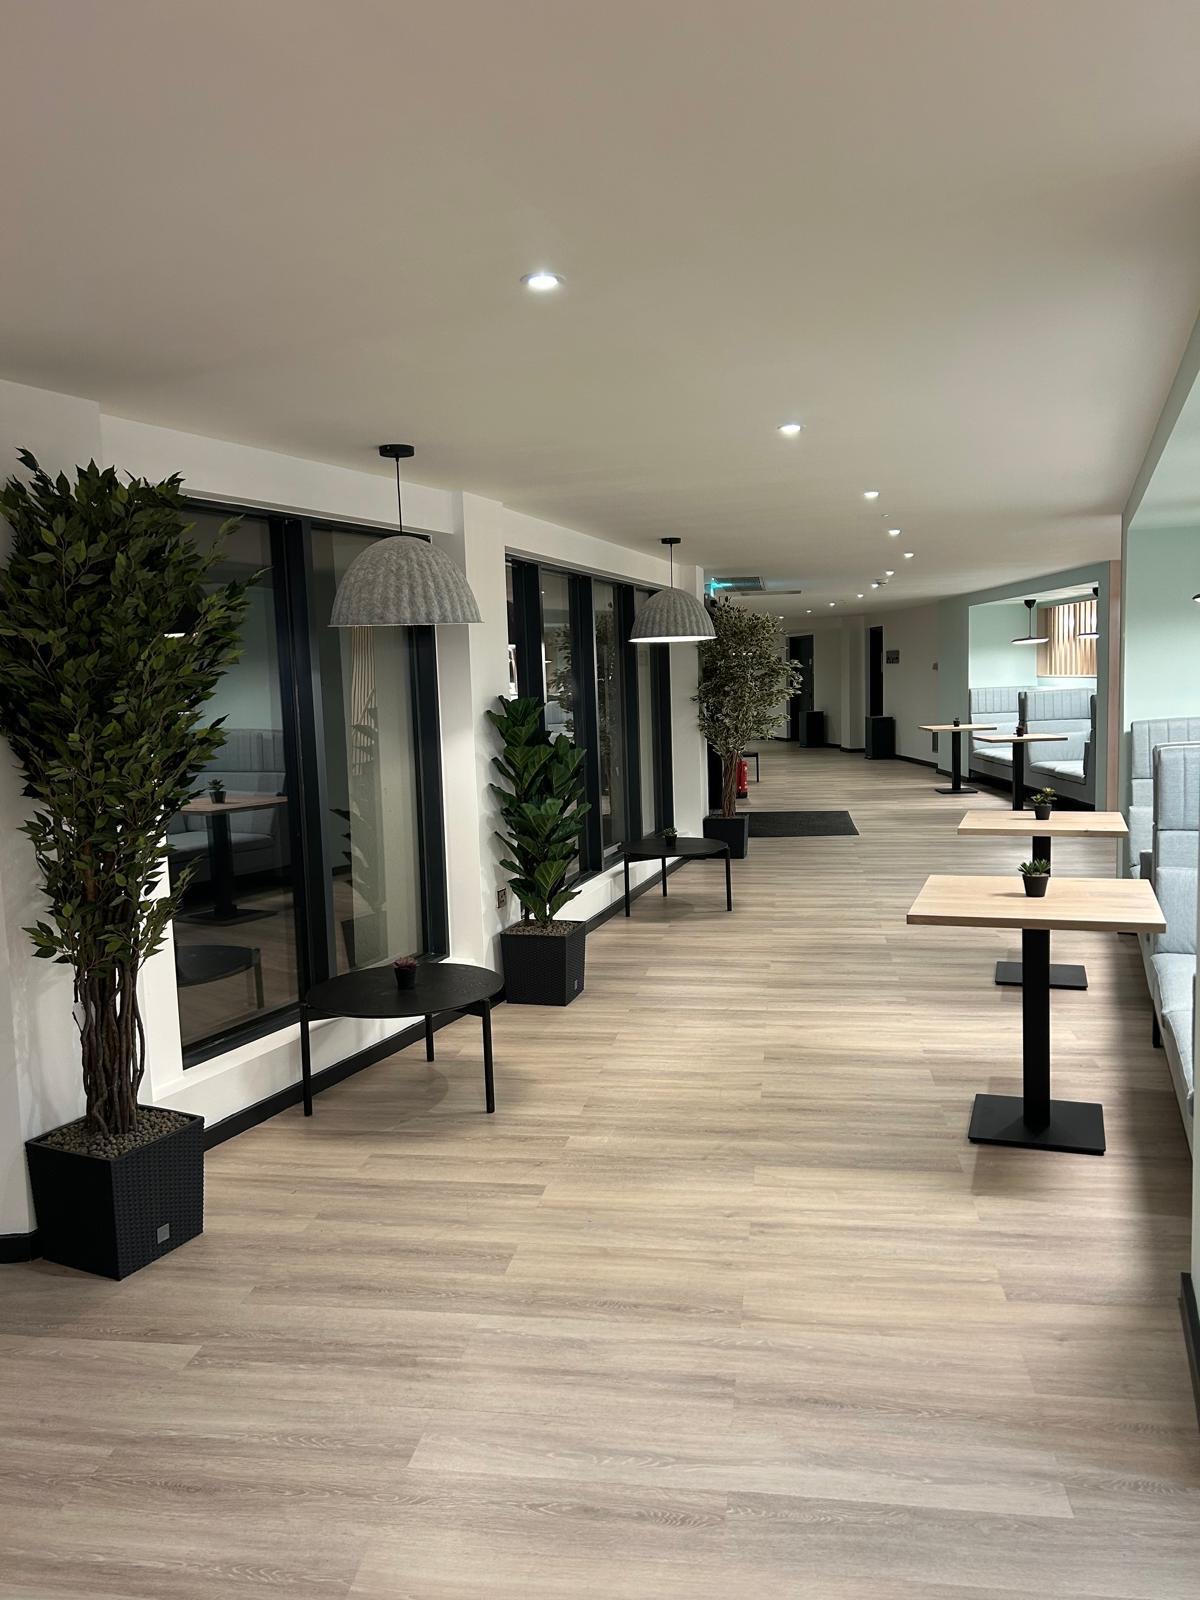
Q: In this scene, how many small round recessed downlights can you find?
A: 11